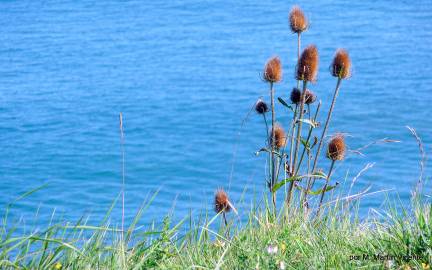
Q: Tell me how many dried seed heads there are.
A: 10